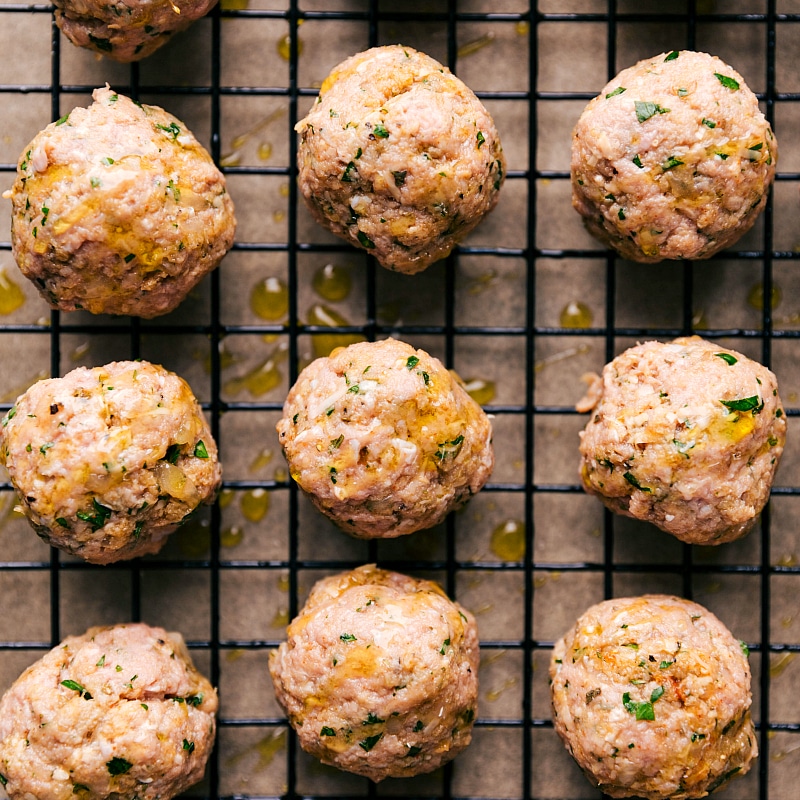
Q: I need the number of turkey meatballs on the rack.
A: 10